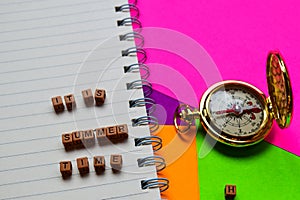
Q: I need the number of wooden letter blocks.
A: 15